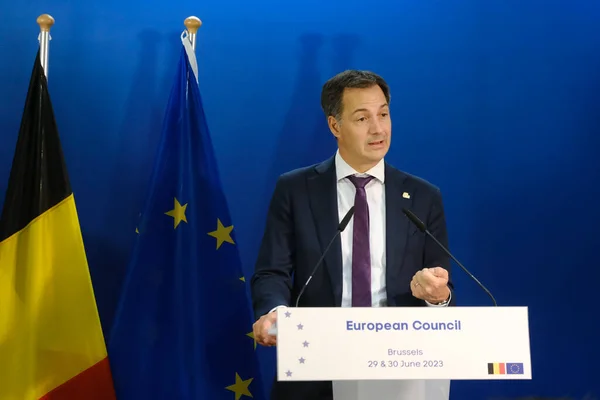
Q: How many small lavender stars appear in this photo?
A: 5